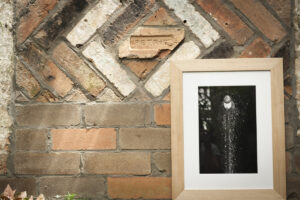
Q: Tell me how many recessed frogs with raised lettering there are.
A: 1